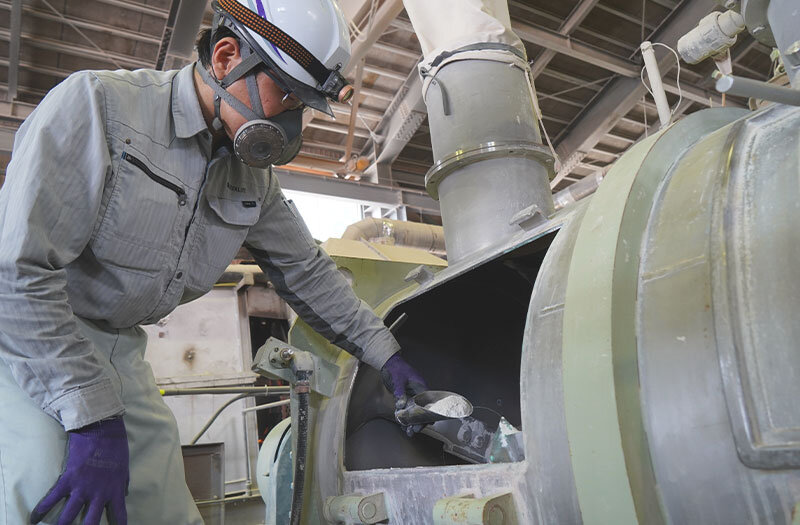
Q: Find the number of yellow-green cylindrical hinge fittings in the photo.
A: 2